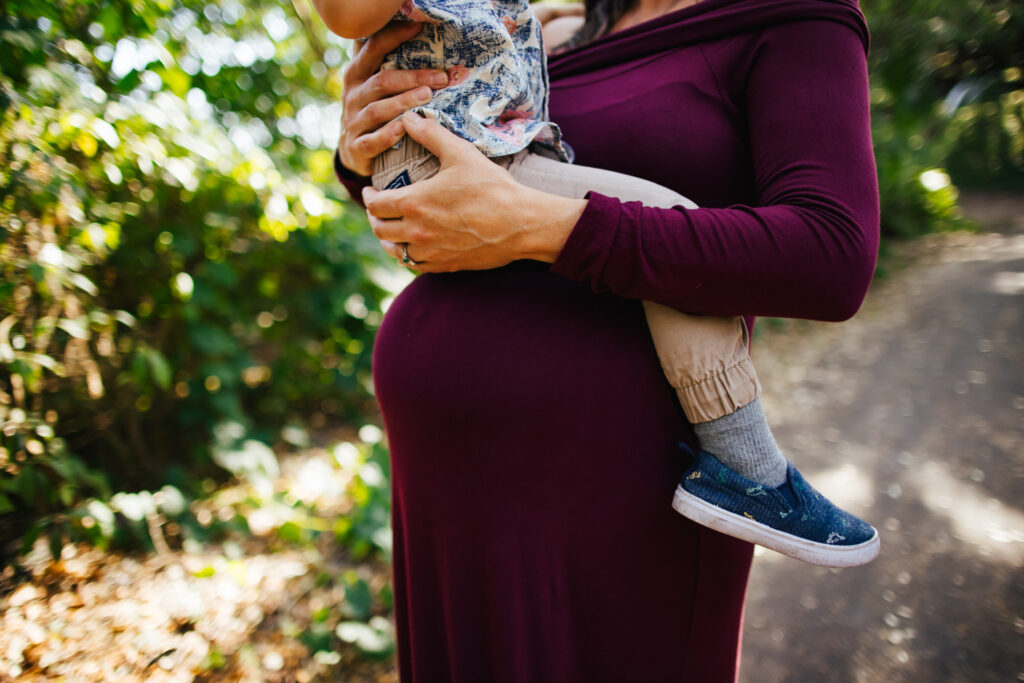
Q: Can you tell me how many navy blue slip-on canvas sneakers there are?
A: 1